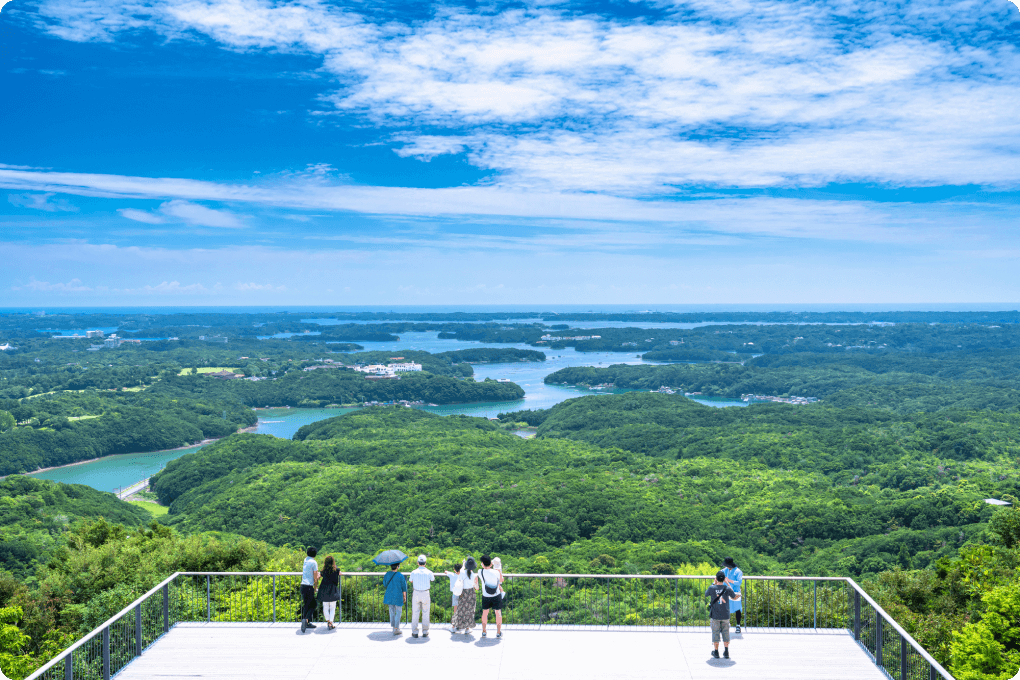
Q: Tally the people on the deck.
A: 10